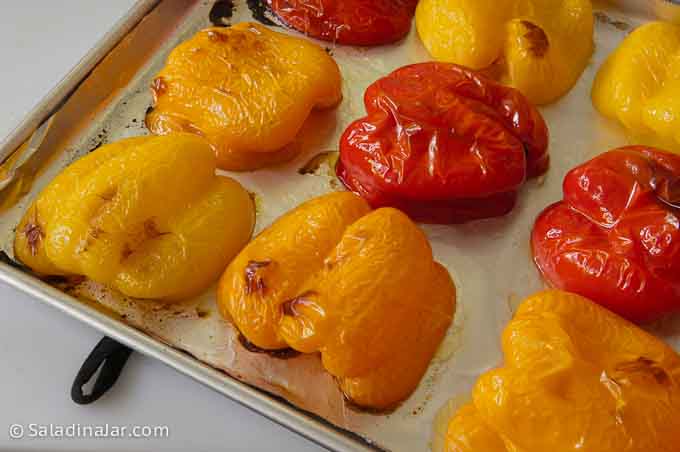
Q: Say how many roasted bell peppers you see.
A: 9